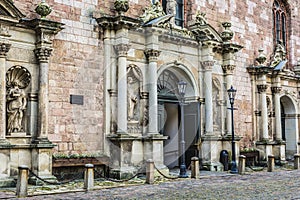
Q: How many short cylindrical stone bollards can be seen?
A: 7